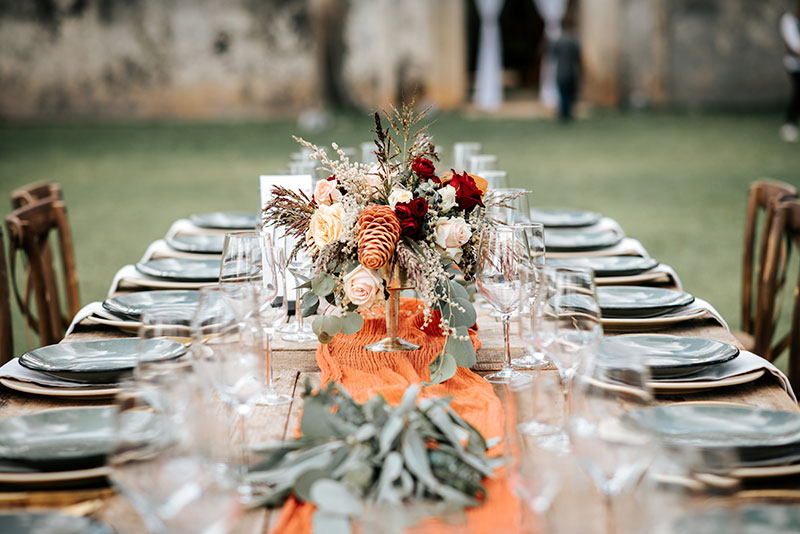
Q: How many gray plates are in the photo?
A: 14